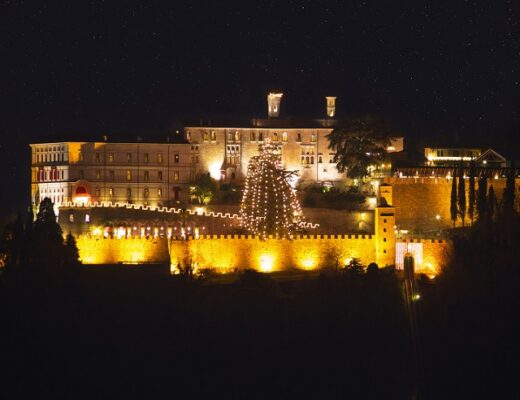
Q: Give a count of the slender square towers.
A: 3